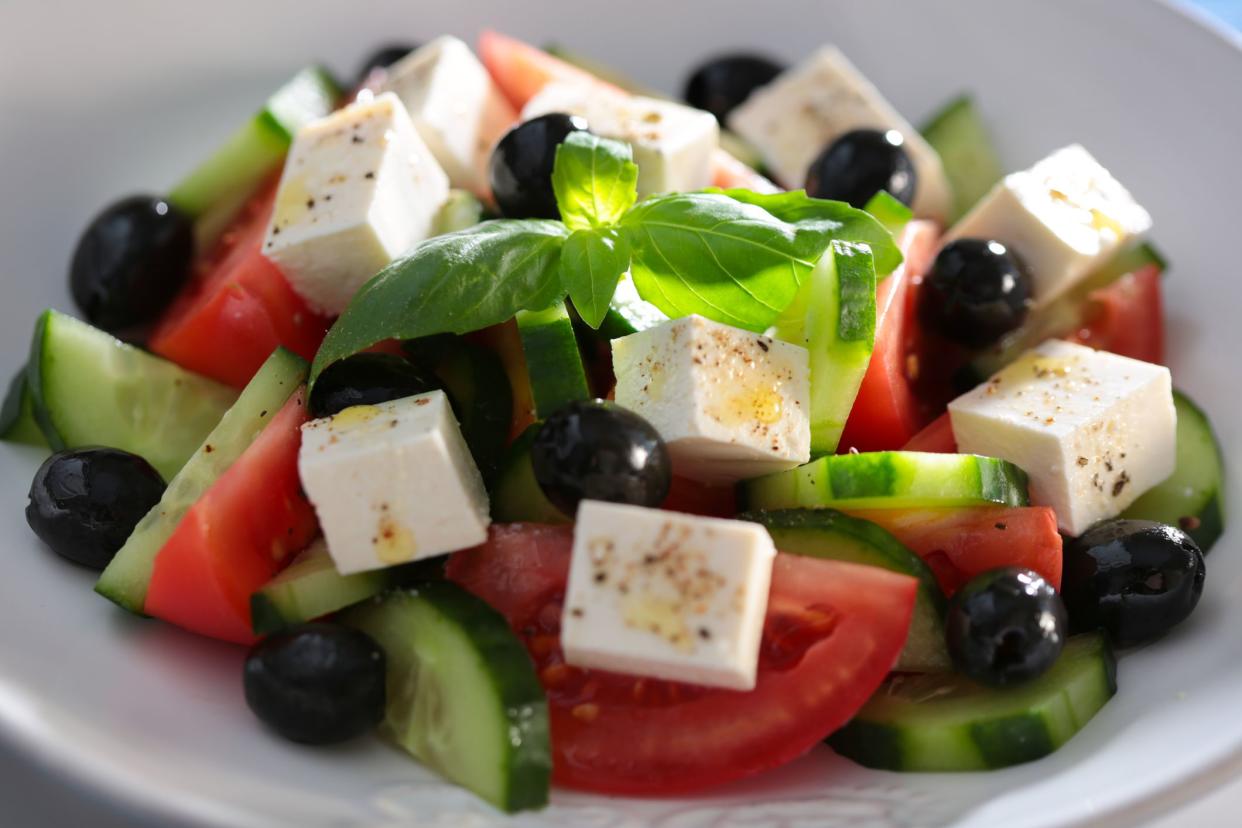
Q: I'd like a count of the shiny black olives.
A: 12